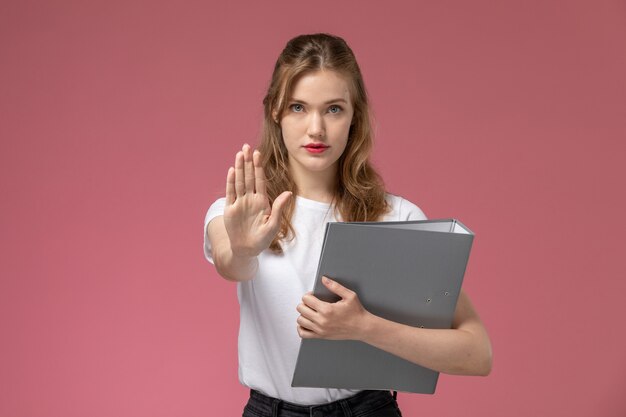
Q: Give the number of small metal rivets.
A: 3